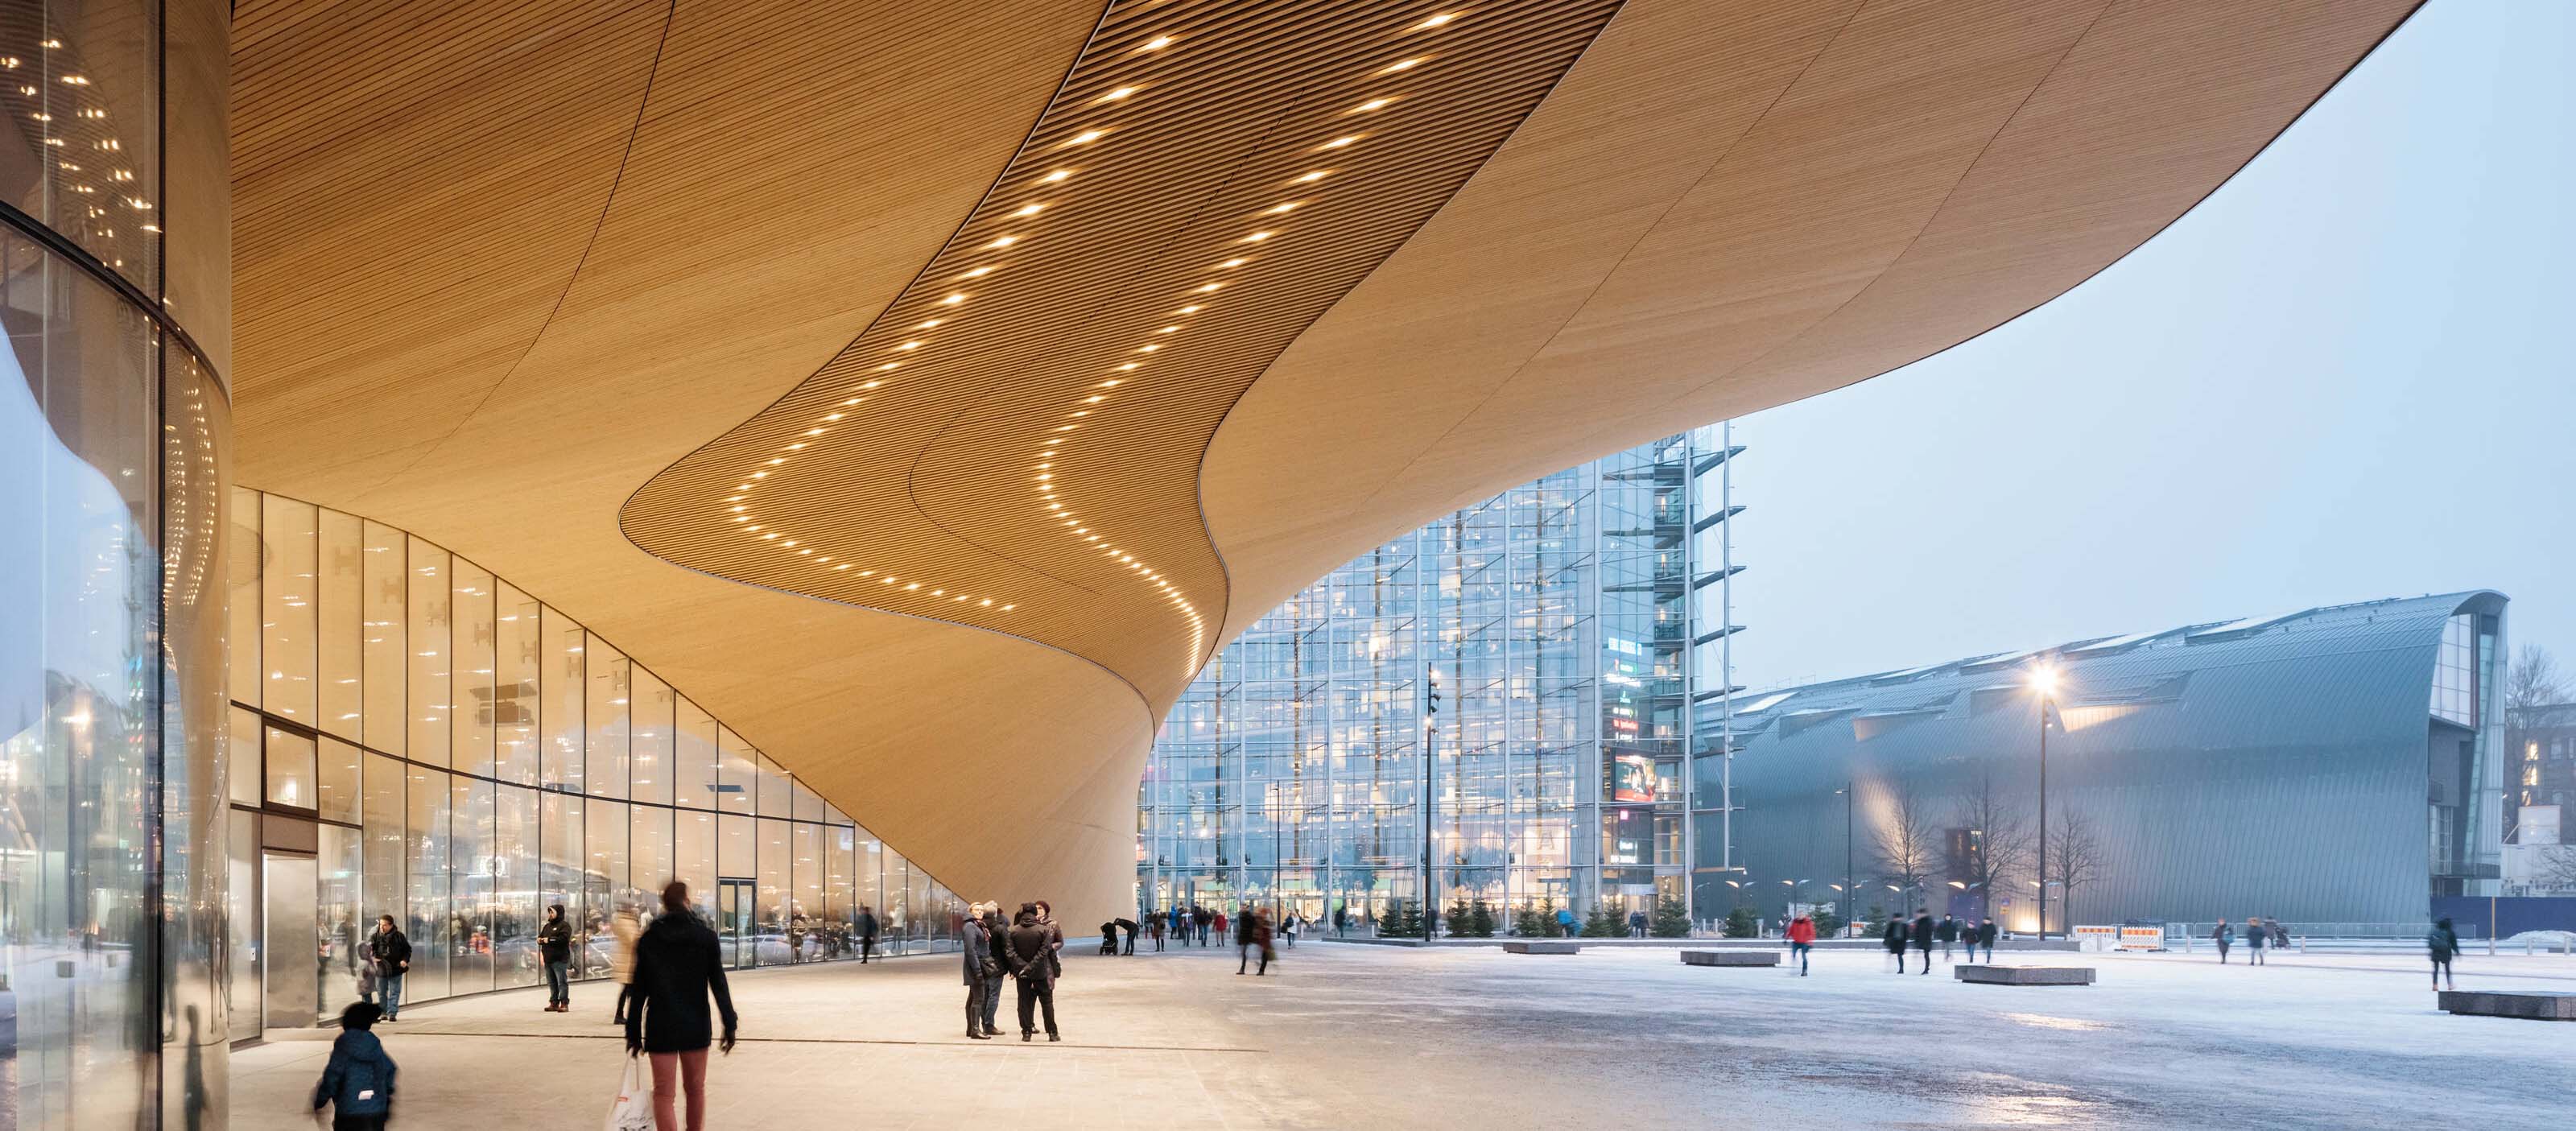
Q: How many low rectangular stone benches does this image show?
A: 4